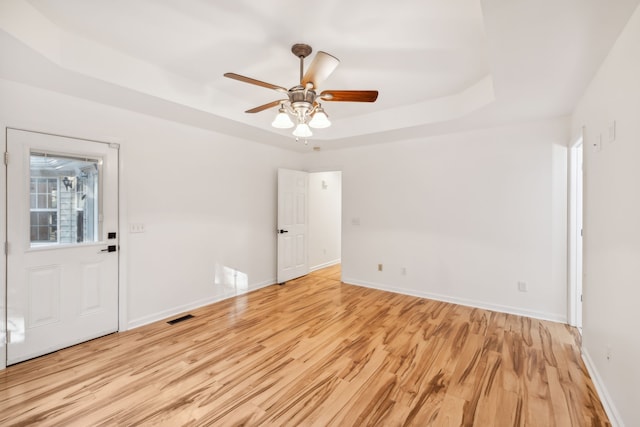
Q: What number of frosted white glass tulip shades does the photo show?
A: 3